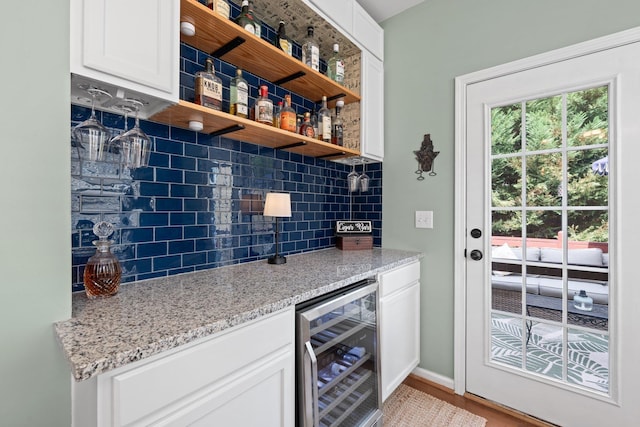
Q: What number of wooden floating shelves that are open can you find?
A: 2